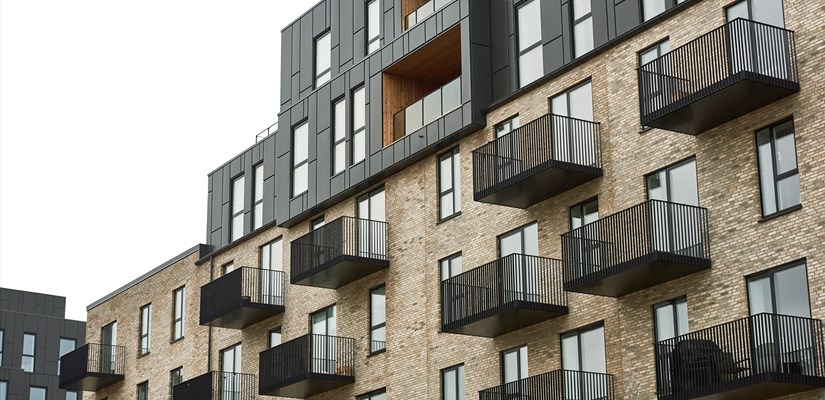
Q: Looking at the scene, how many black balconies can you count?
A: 11